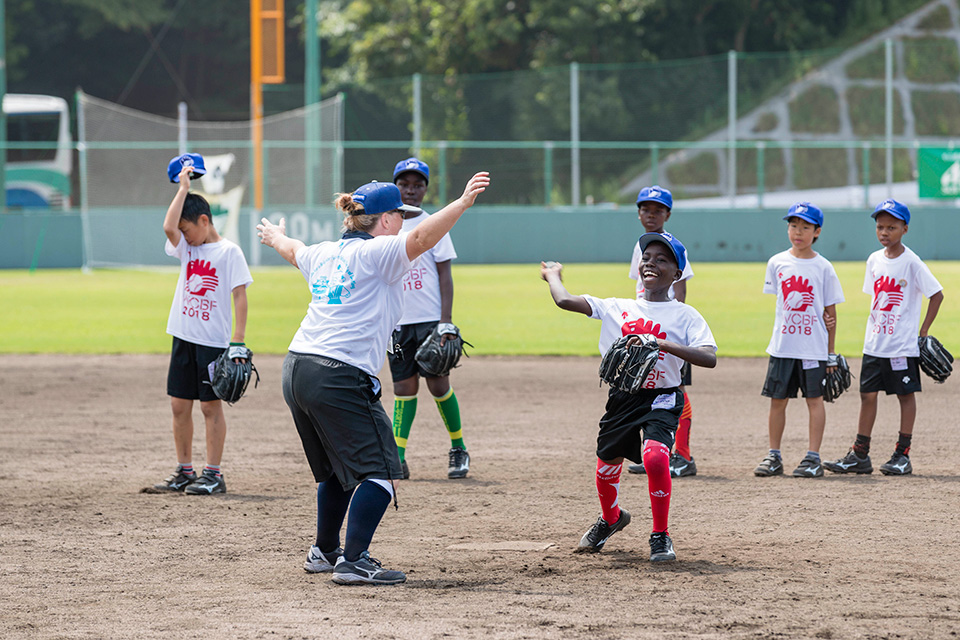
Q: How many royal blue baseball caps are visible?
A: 7